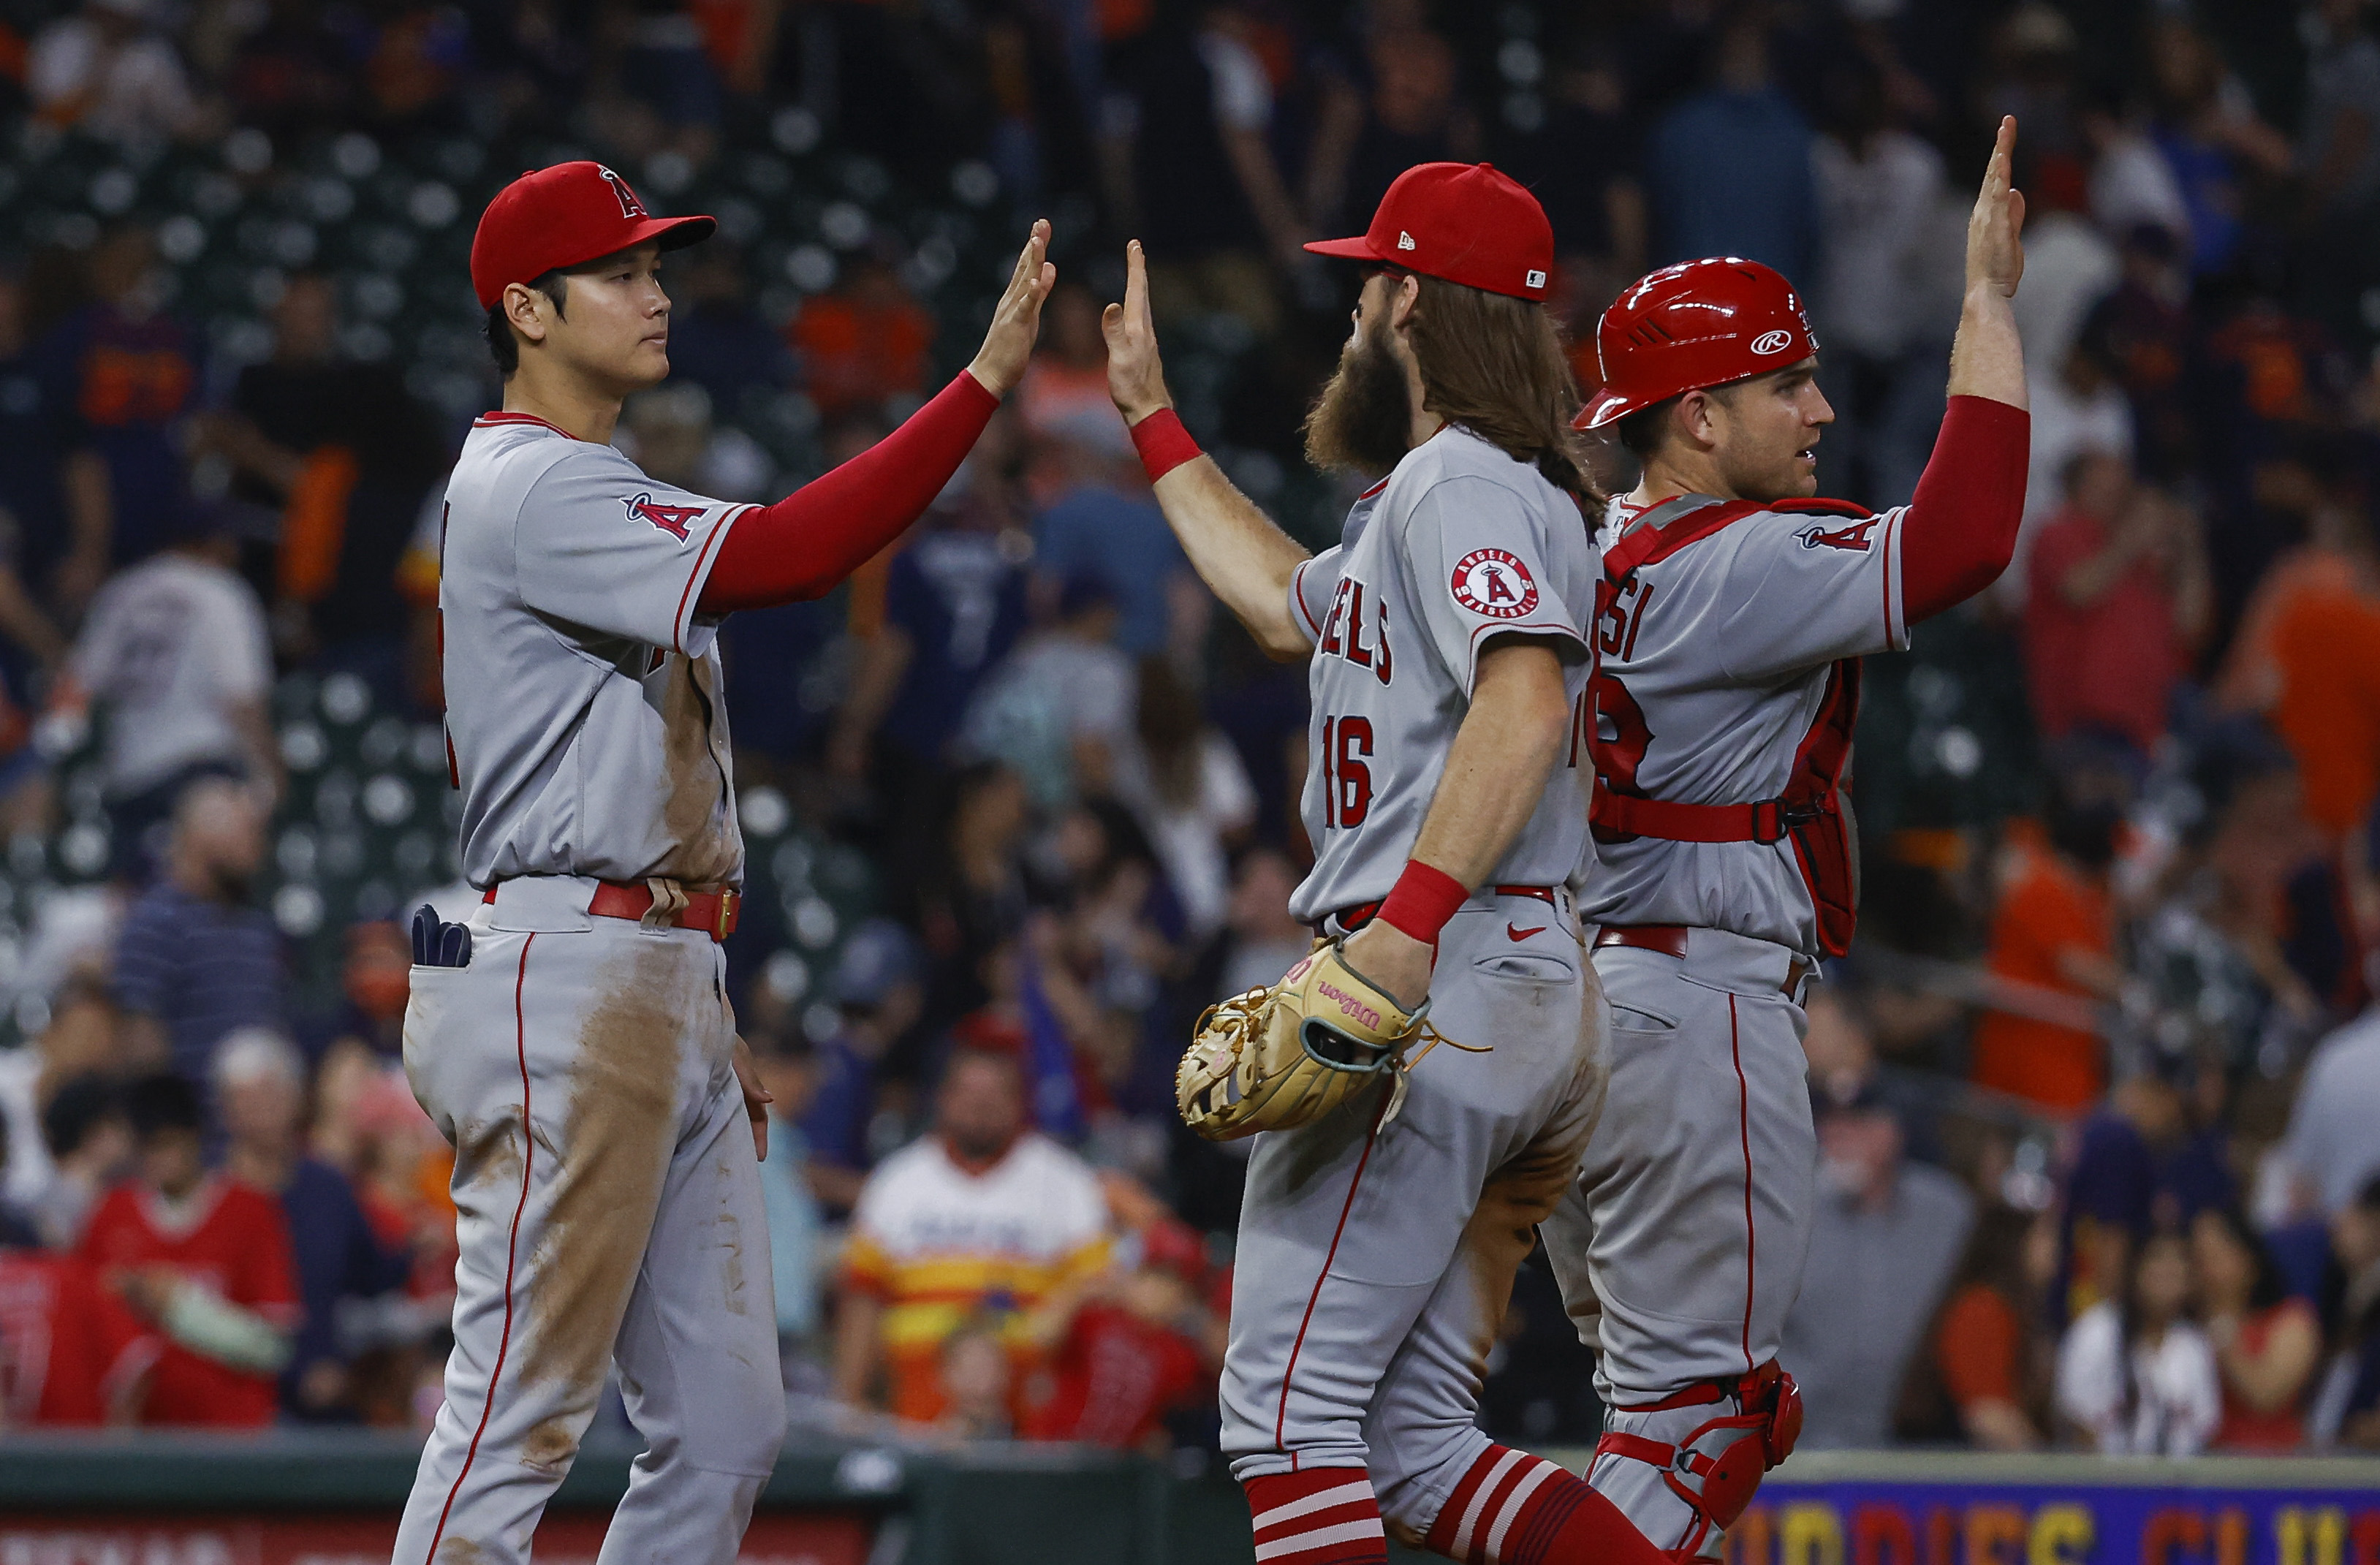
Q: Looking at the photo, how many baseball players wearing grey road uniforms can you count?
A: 3